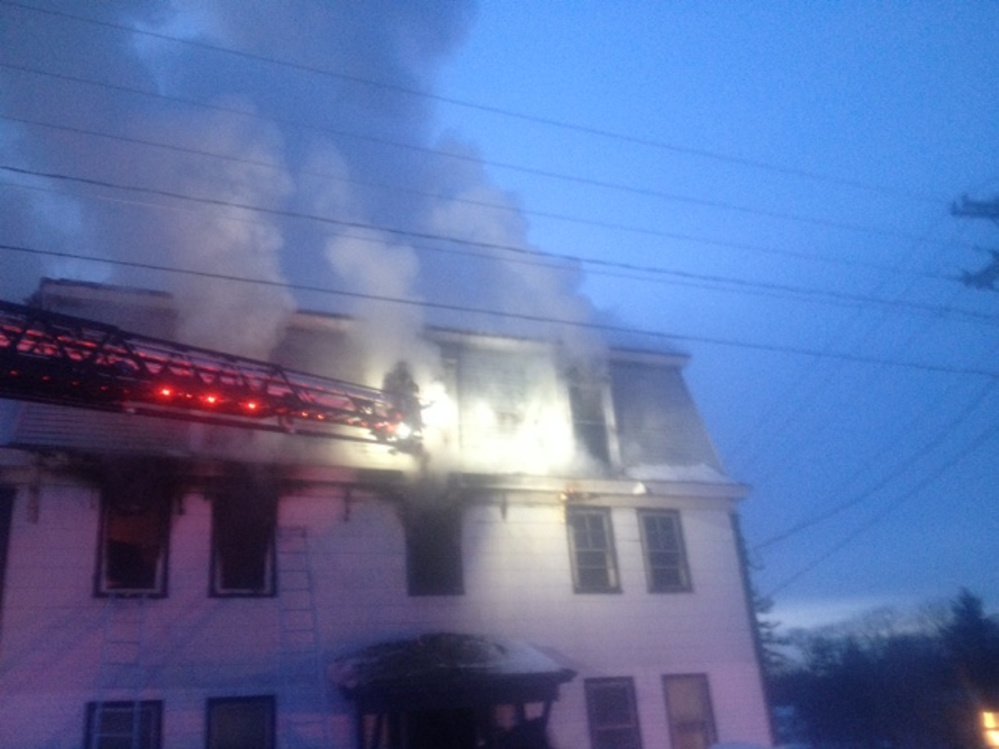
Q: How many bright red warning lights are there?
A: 3